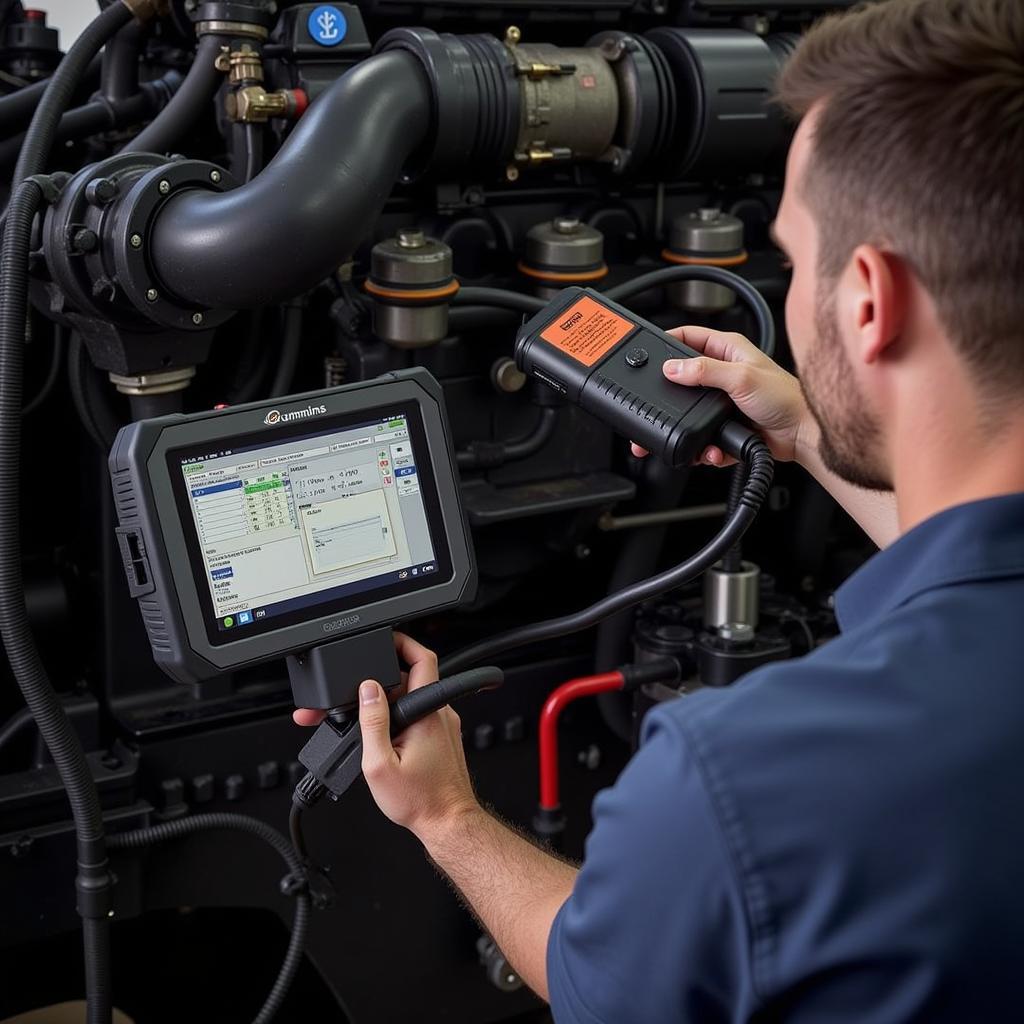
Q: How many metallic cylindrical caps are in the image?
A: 3